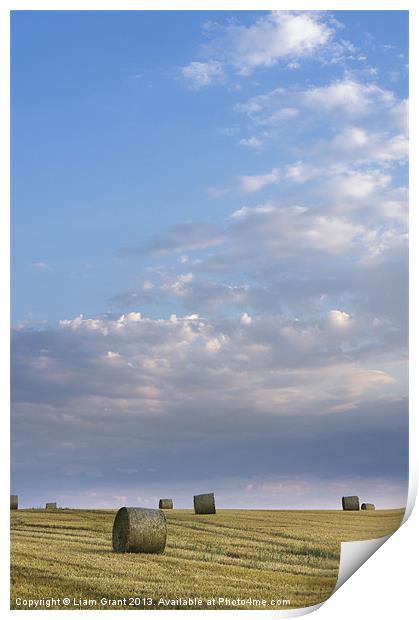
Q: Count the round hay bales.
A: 7